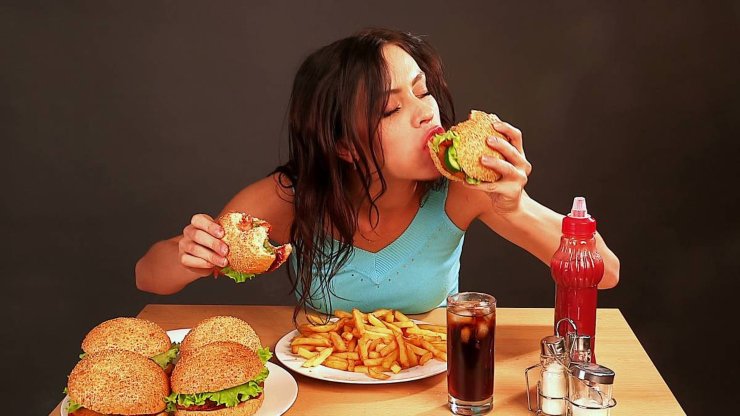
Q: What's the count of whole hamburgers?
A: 4